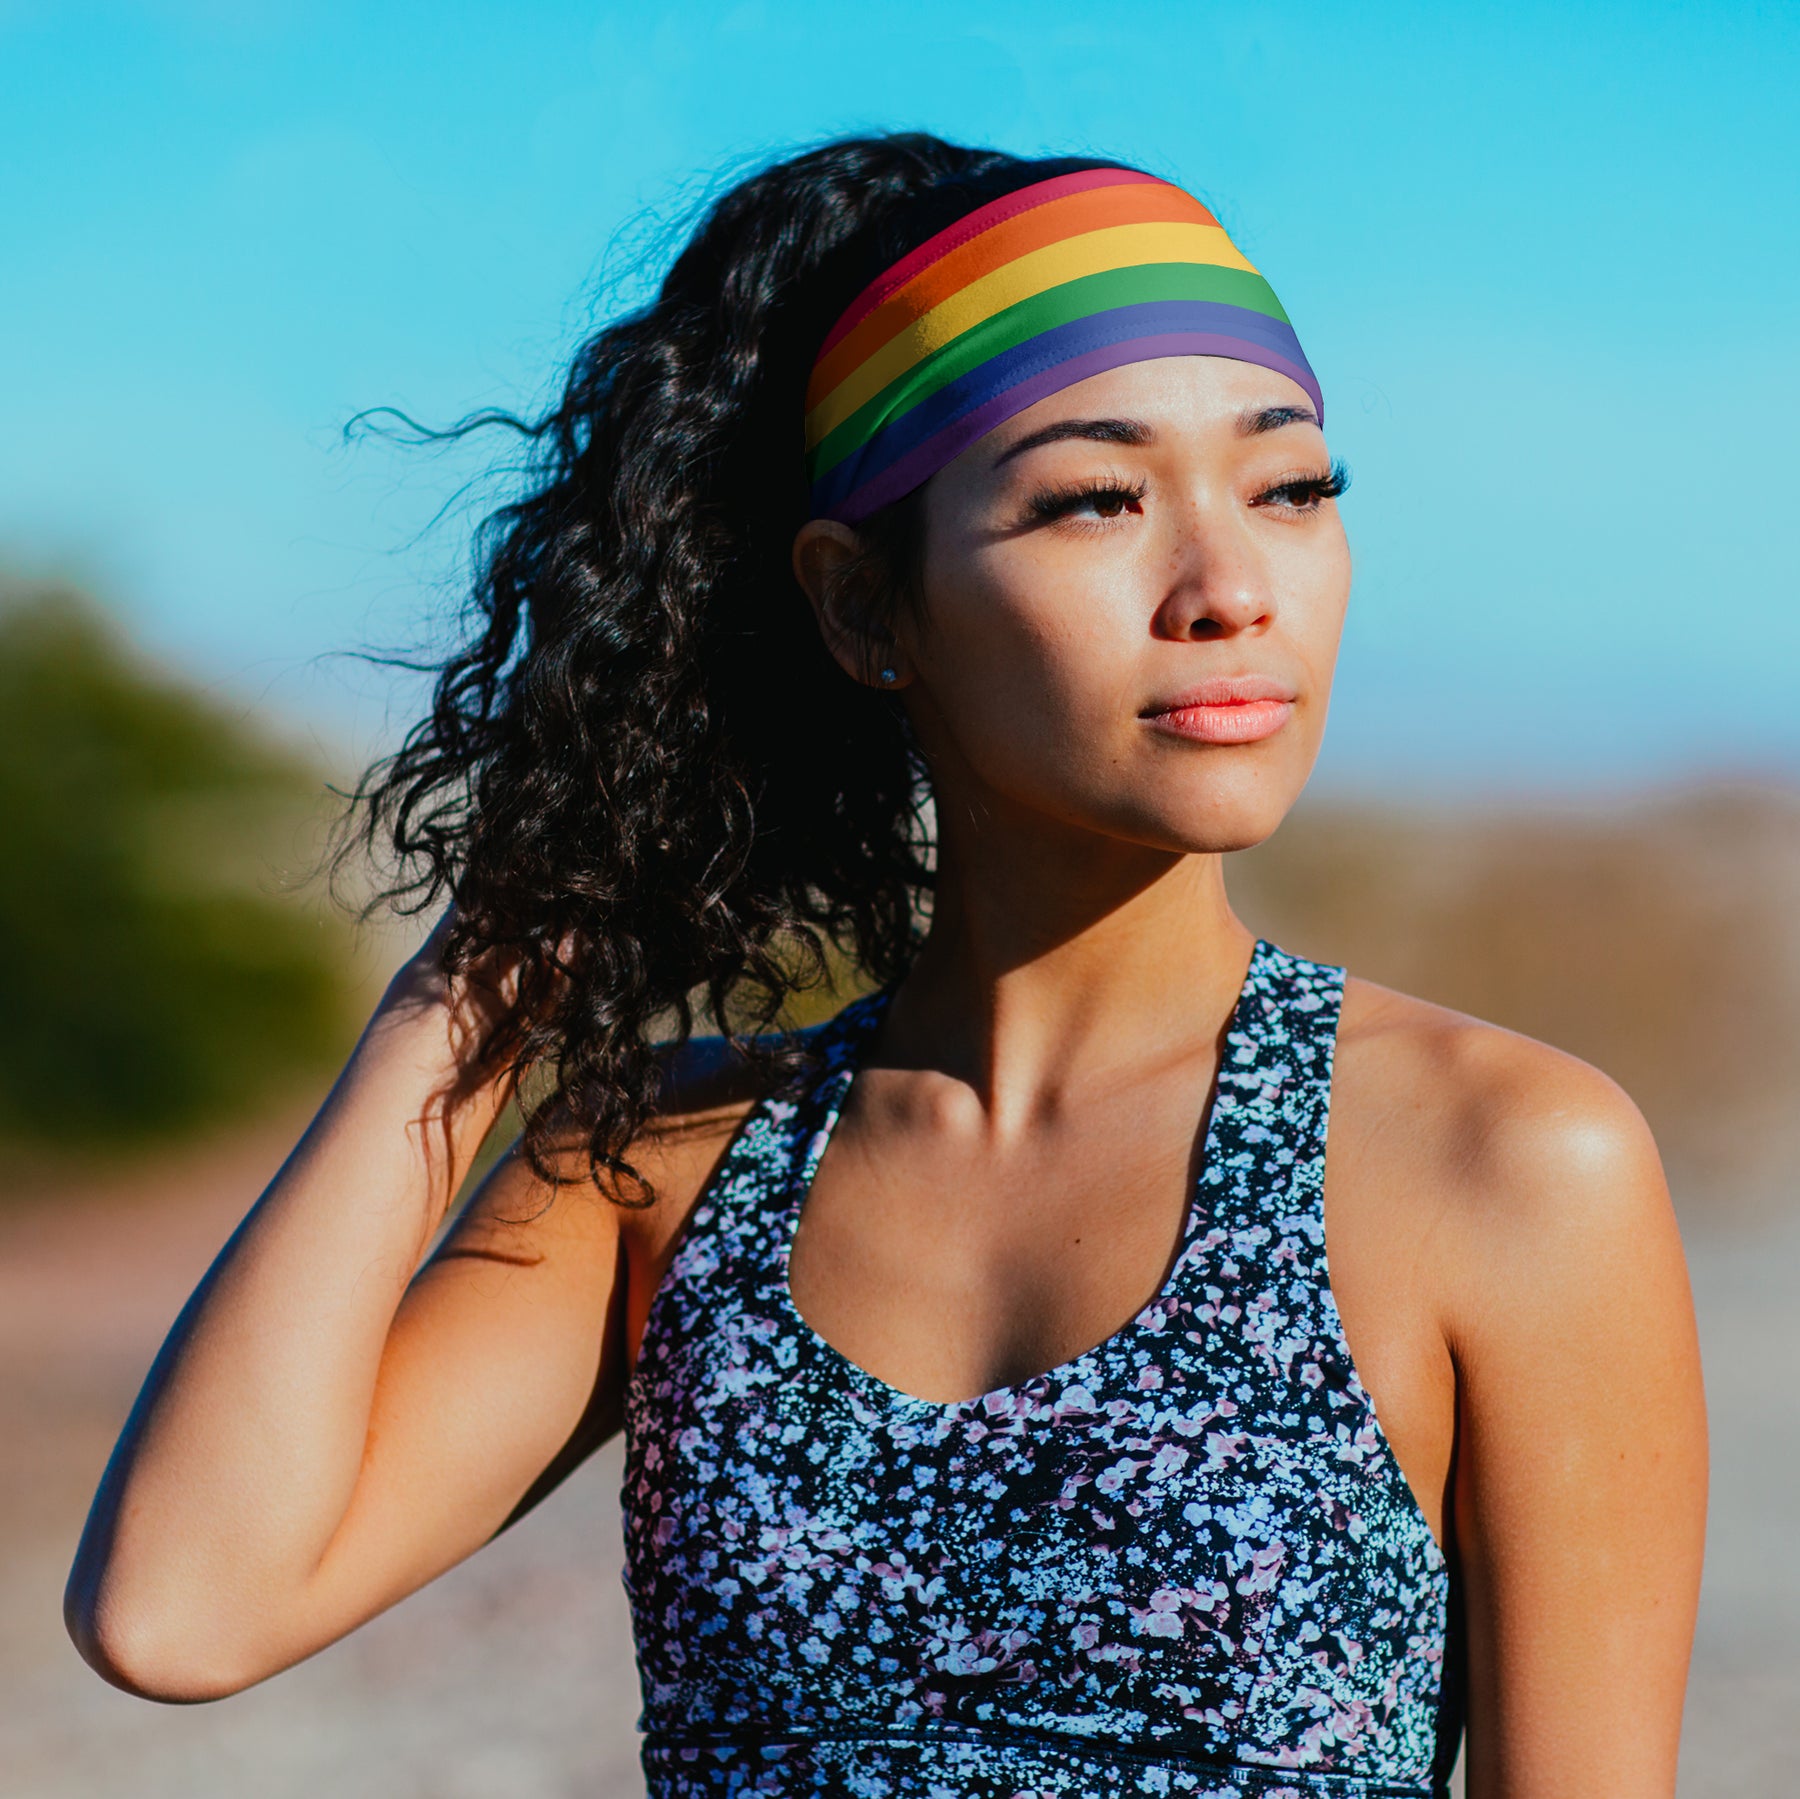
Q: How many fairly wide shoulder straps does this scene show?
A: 2